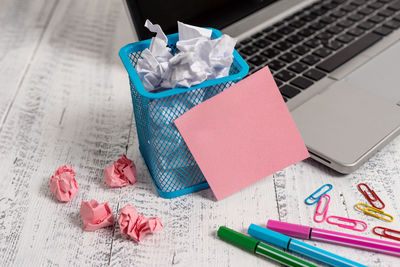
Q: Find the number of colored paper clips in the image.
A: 6